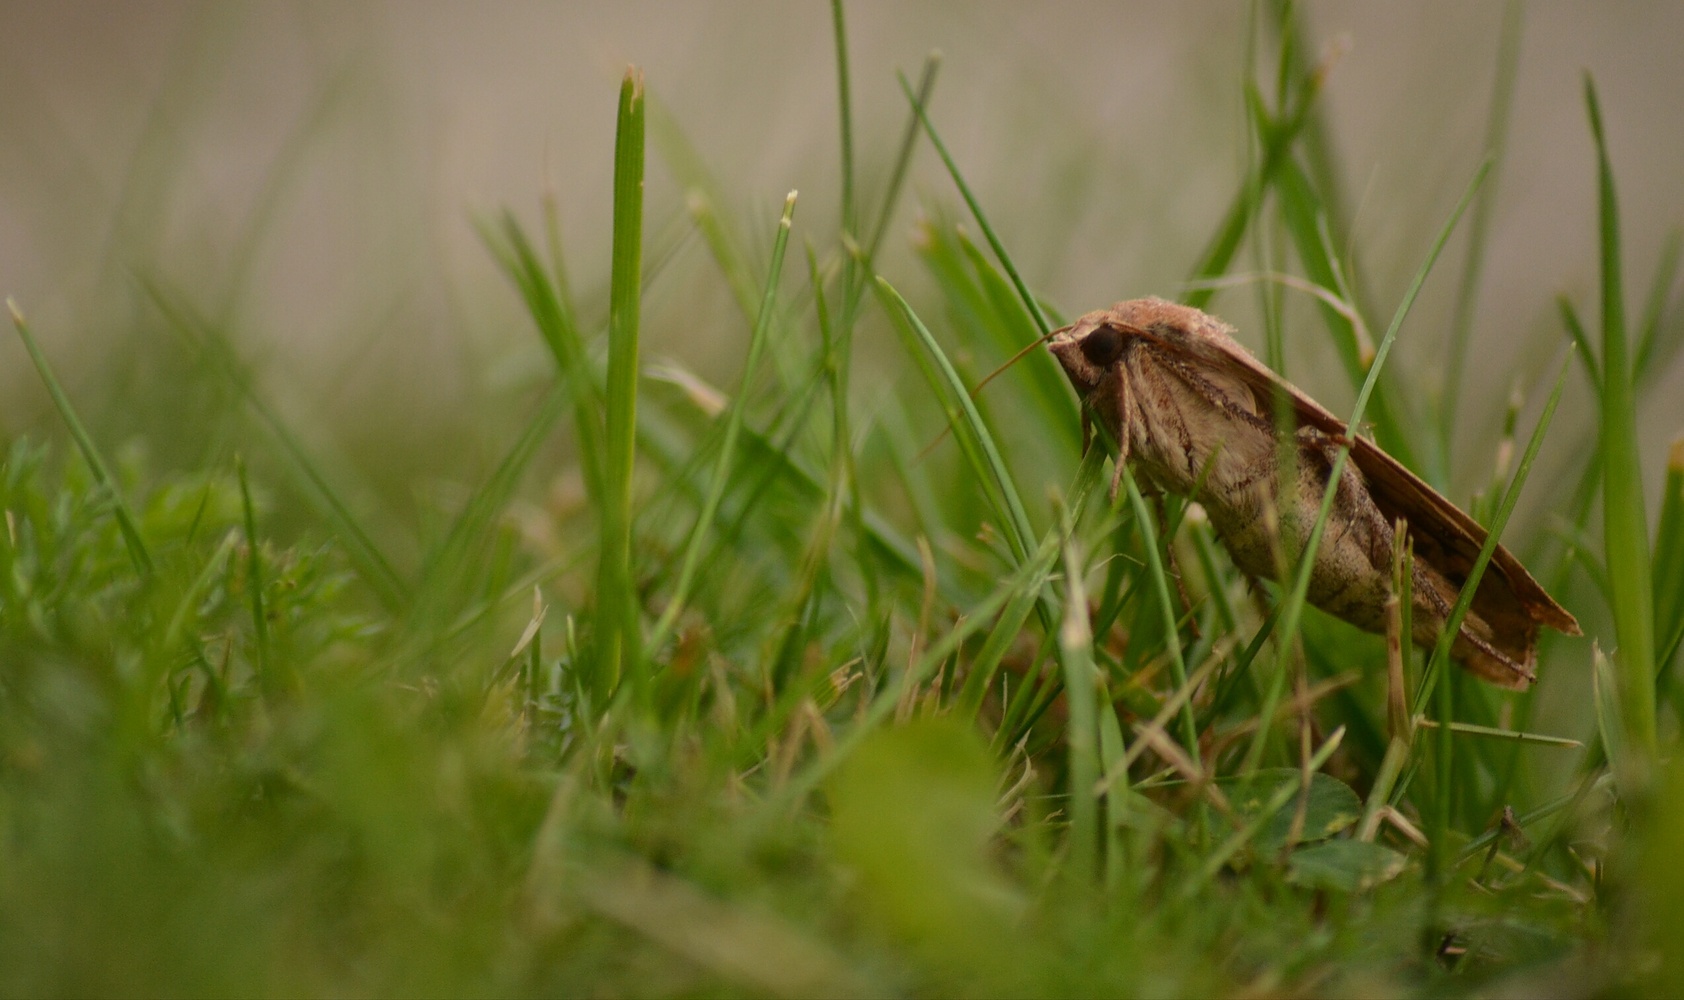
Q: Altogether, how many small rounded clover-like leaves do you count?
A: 2